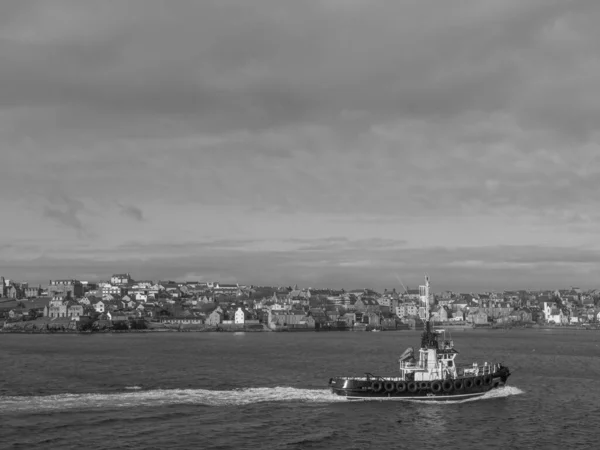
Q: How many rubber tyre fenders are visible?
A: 11